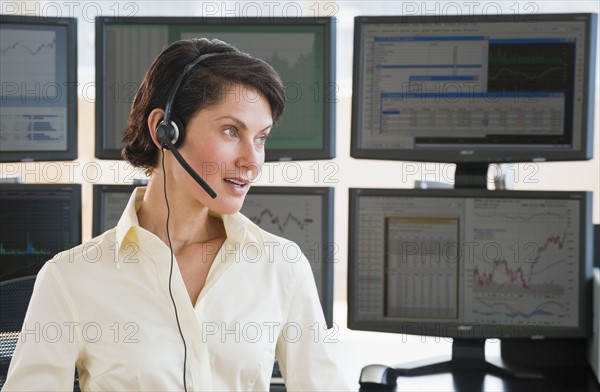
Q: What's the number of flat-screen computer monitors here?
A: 6